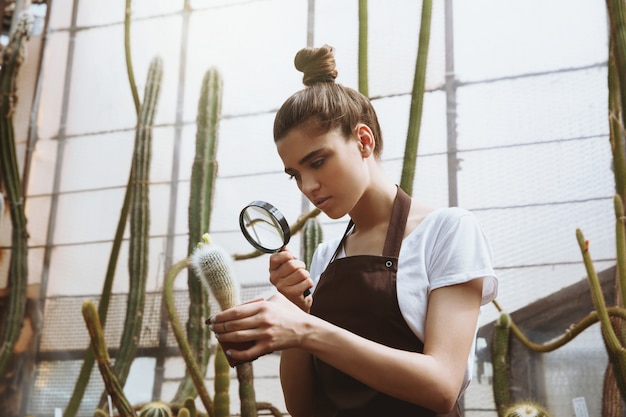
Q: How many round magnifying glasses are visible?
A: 1